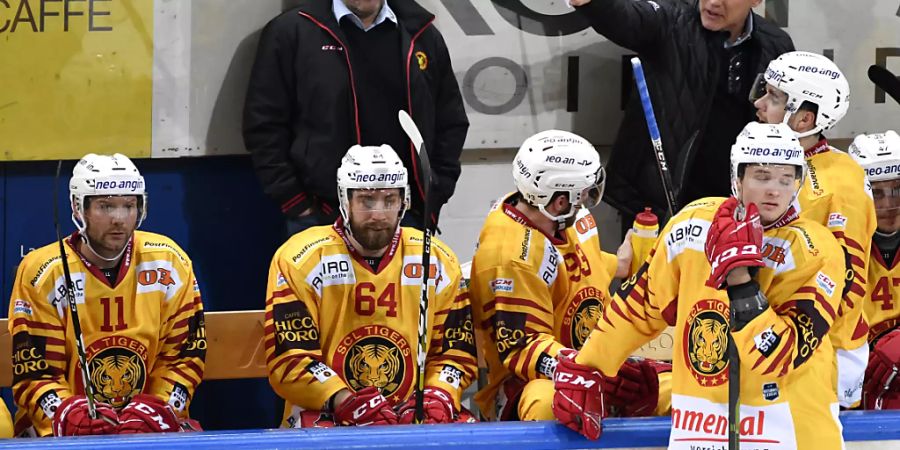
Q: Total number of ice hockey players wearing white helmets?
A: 6